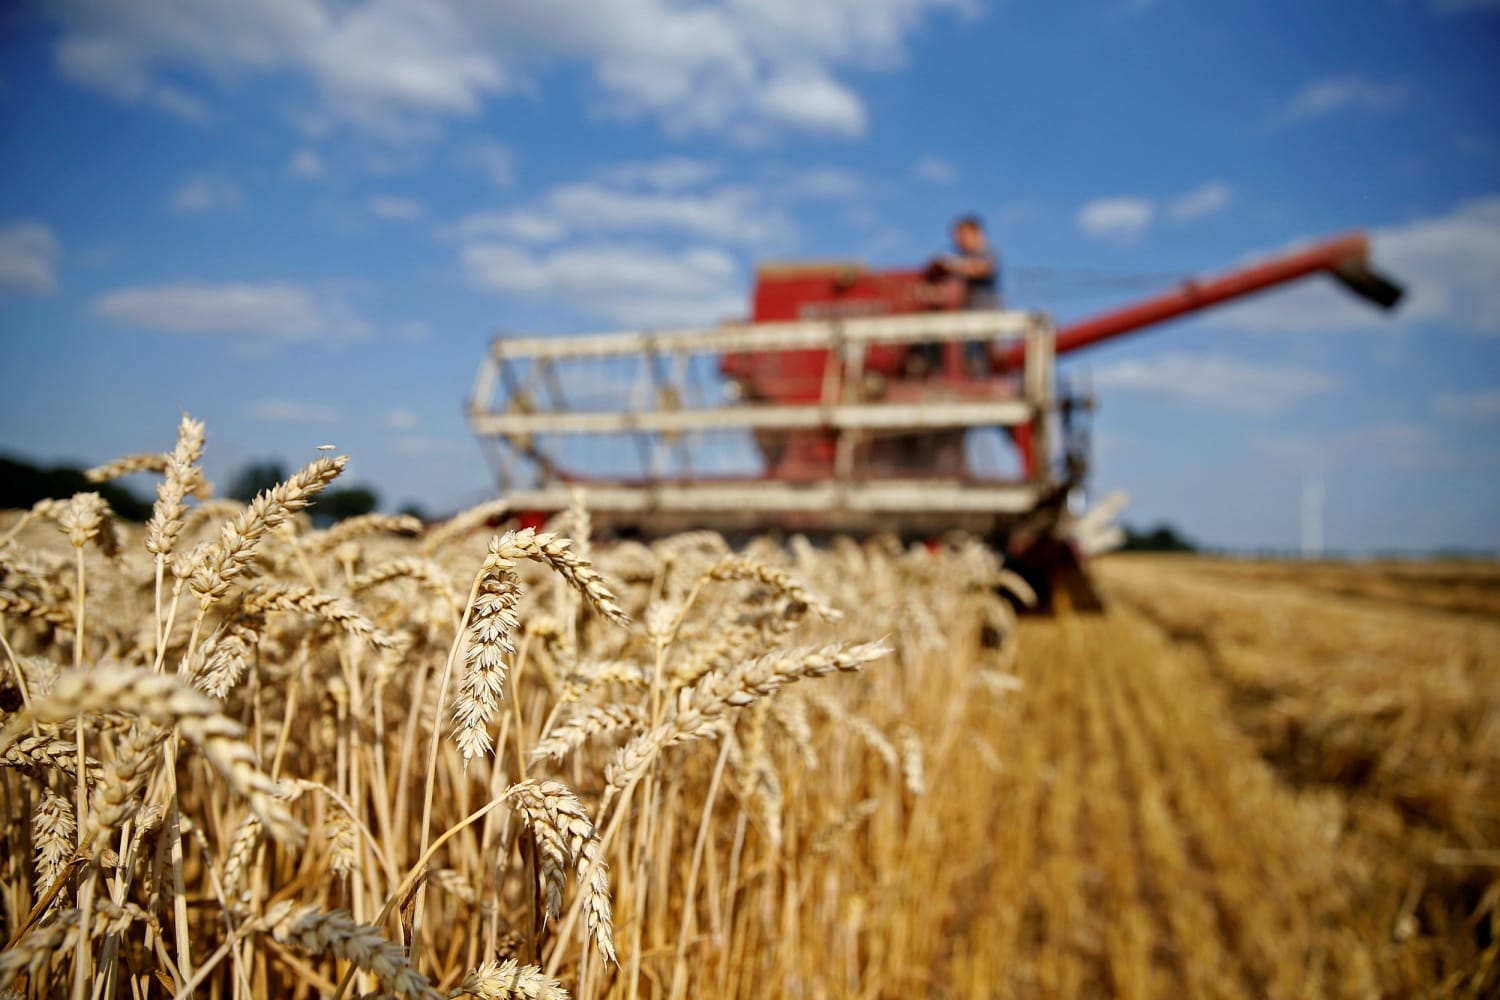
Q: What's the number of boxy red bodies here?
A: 1